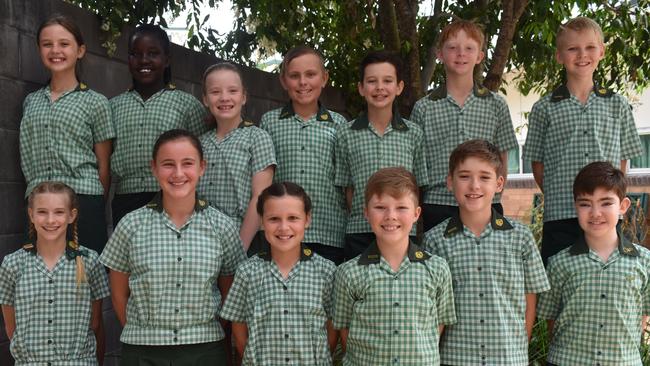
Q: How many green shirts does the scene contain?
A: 13